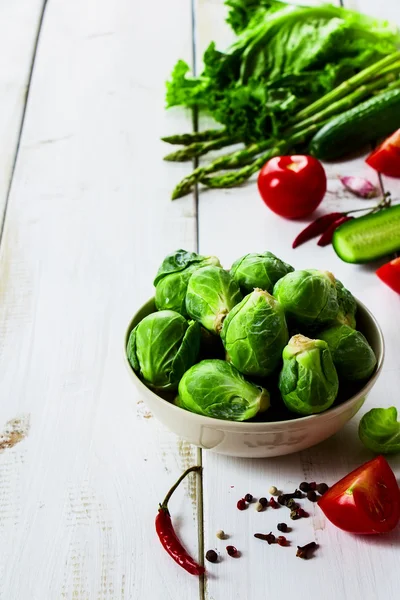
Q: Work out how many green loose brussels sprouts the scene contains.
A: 1